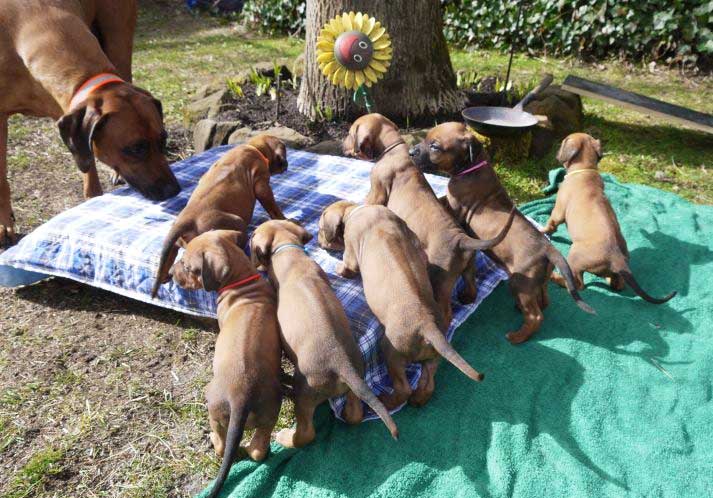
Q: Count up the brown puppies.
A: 7